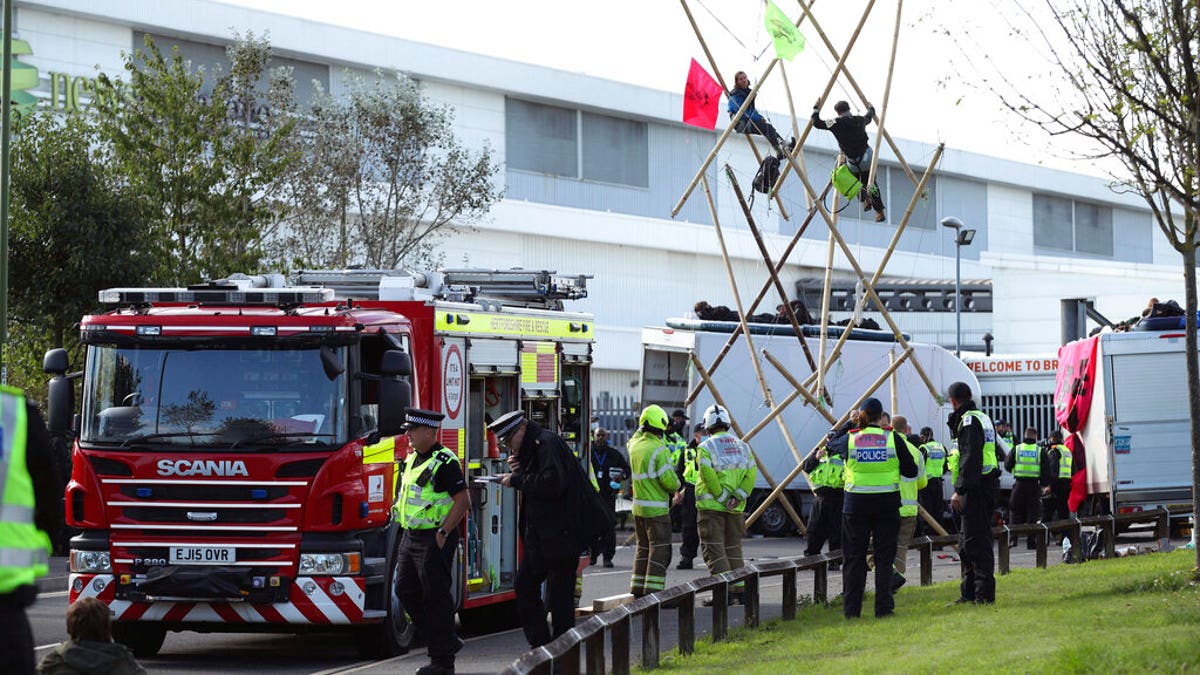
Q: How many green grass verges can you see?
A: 1